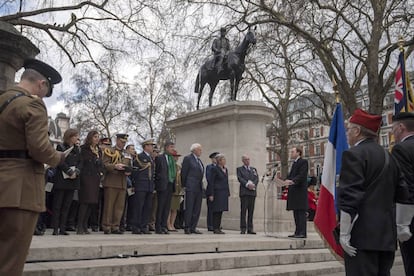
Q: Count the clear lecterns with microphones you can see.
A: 1